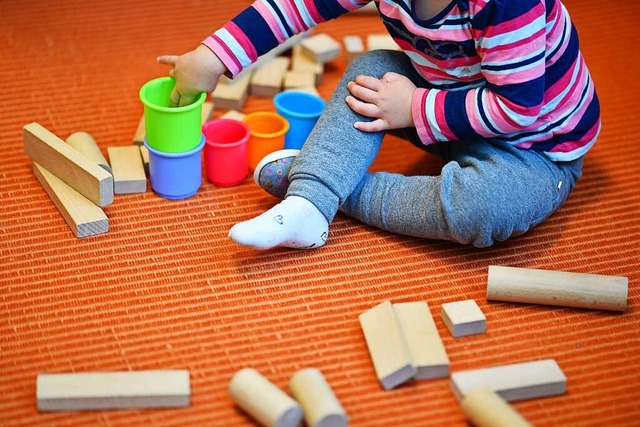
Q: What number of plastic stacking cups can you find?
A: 5